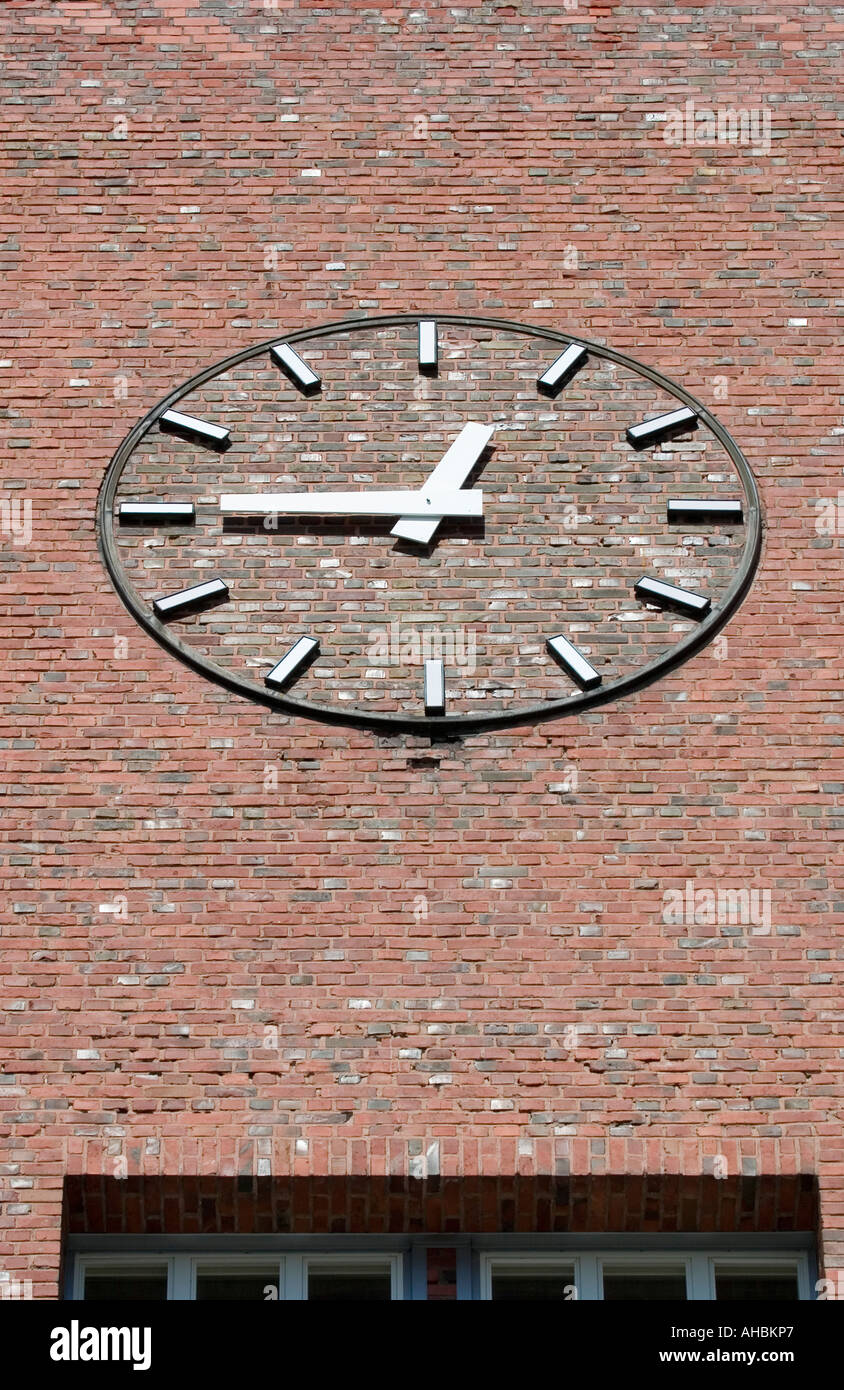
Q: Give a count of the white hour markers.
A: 12